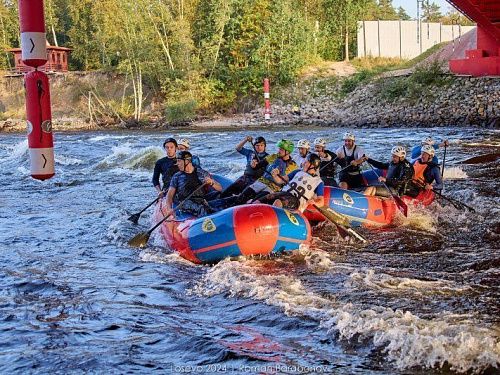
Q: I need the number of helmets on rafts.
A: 12